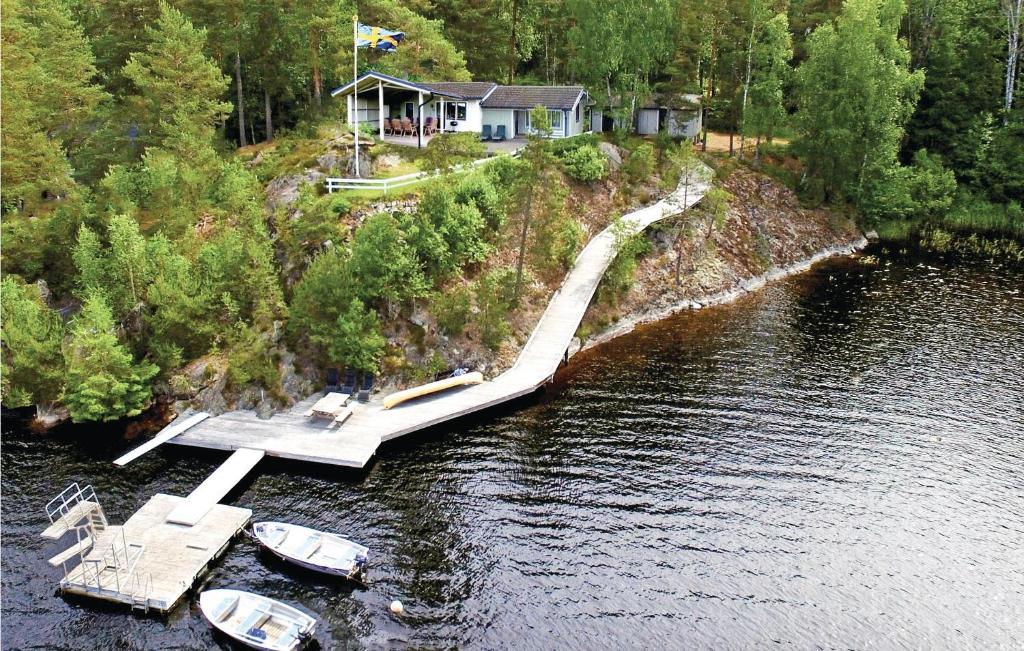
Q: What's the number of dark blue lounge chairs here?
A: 5